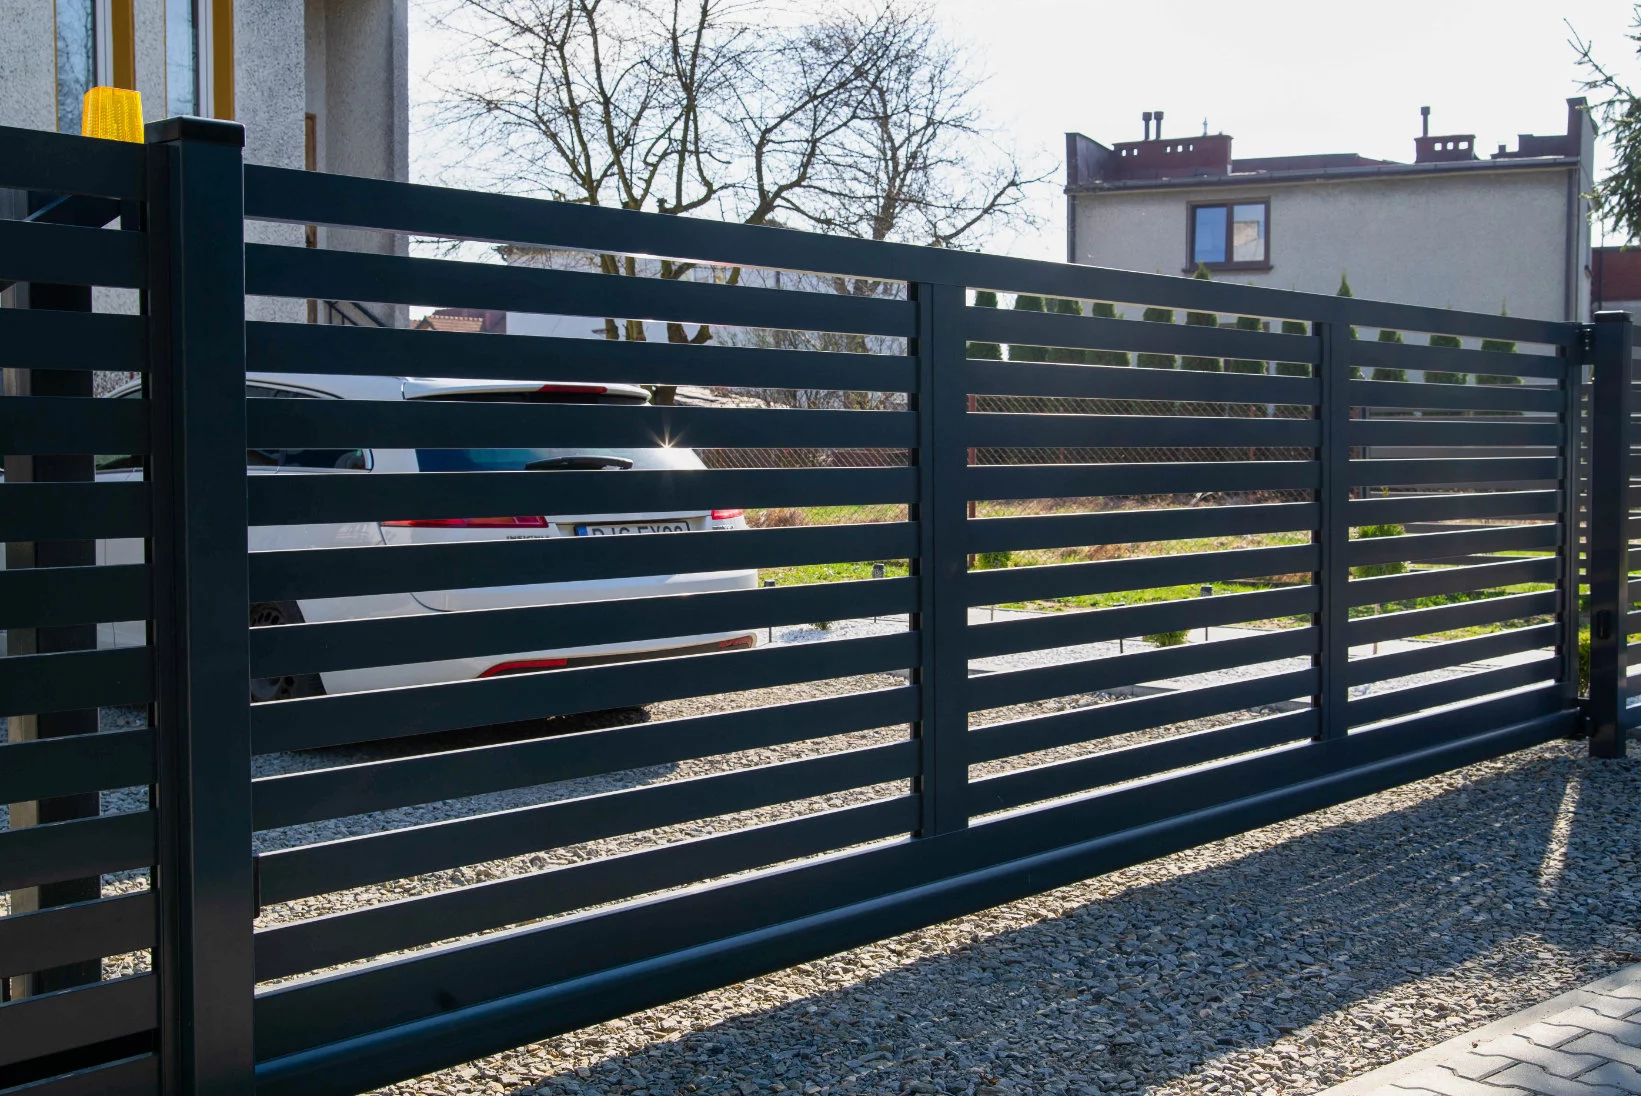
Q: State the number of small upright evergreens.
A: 12